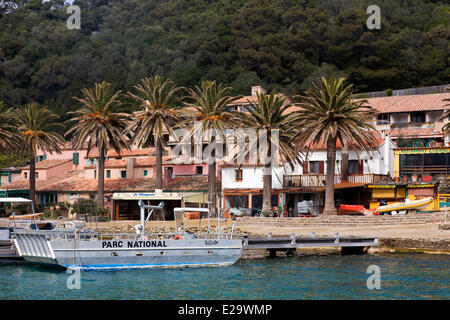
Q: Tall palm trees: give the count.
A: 6